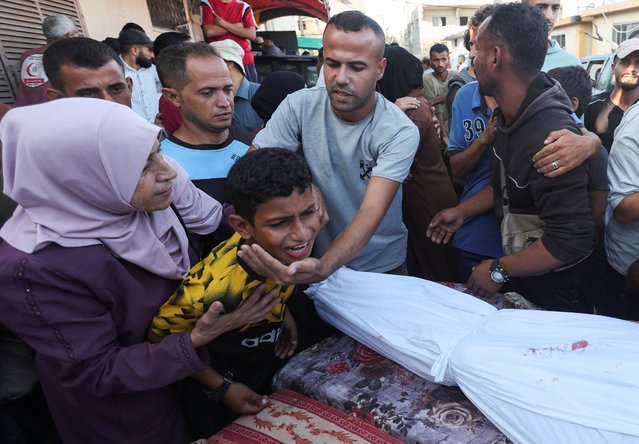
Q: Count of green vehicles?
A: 1